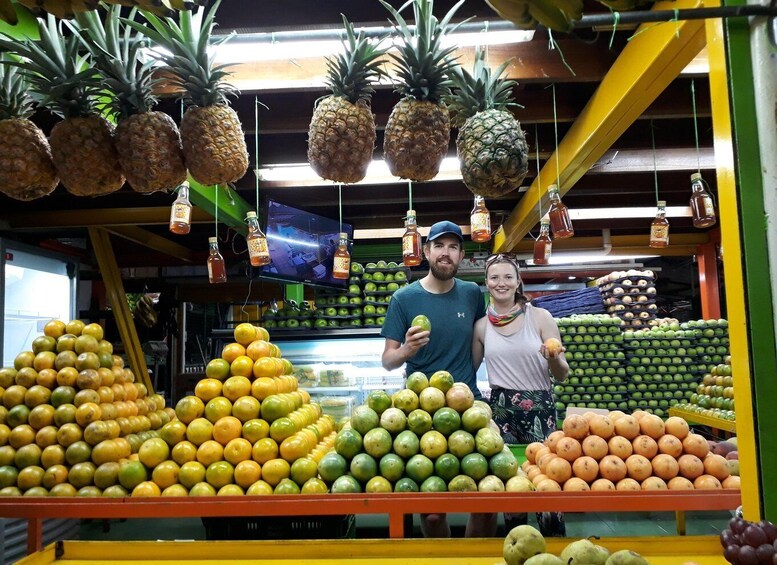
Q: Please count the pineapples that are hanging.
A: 7